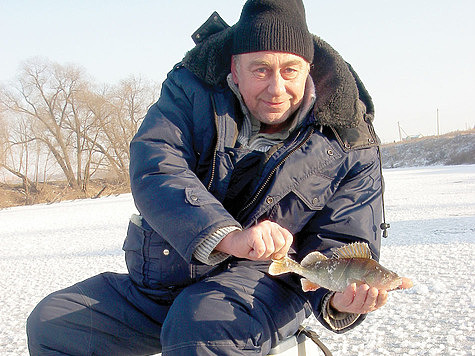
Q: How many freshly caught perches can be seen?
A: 1